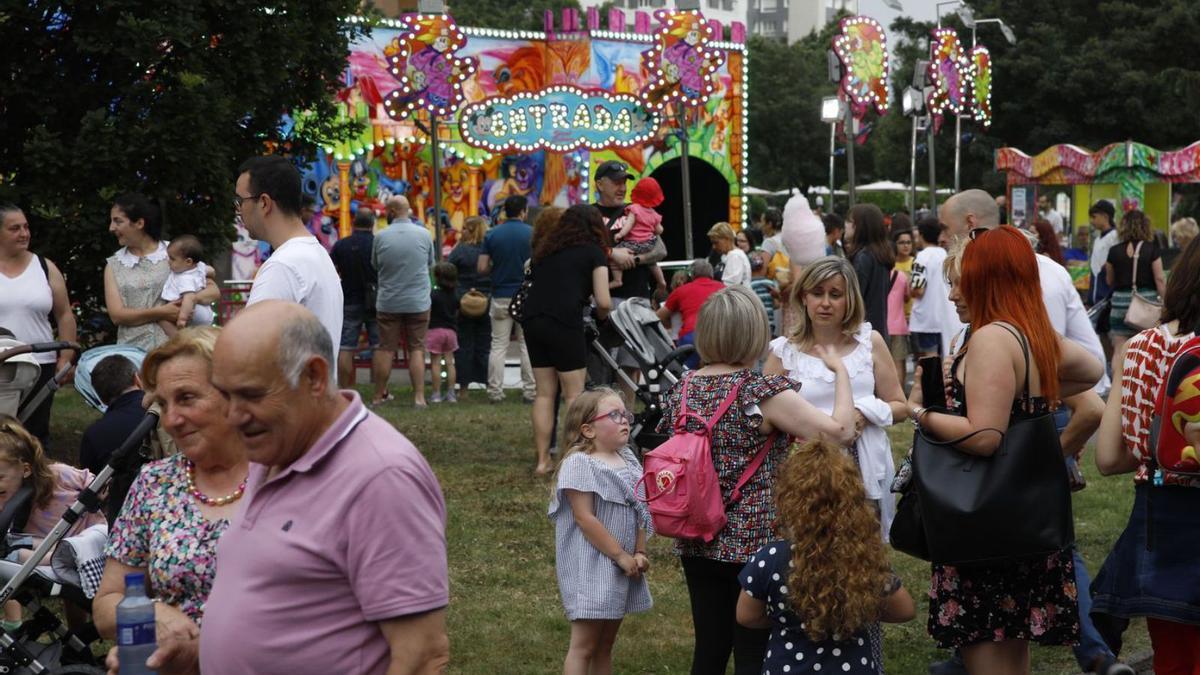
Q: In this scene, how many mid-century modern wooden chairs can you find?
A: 0